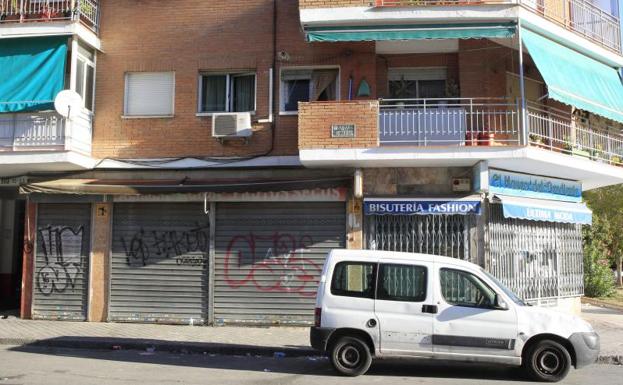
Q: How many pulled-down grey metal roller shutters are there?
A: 3